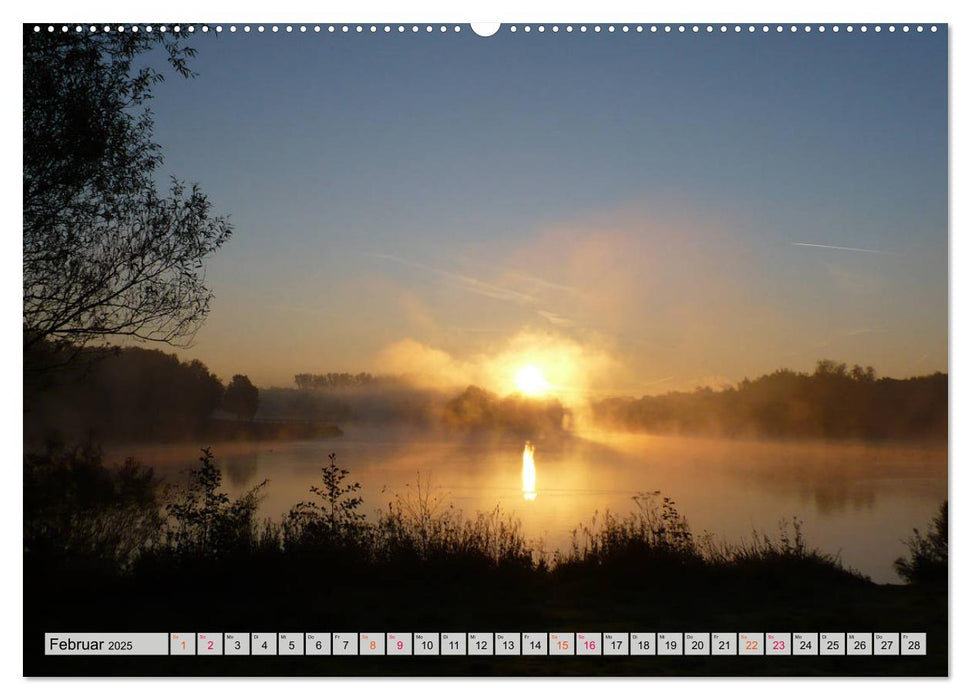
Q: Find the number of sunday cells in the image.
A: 4